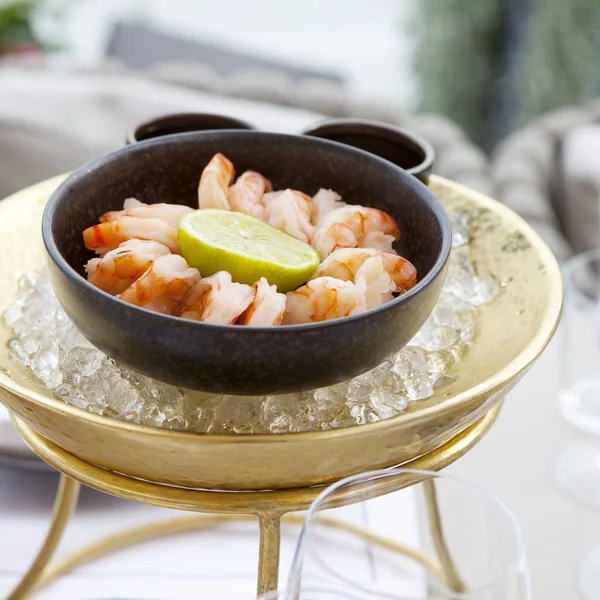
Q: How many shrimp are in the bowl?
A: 12